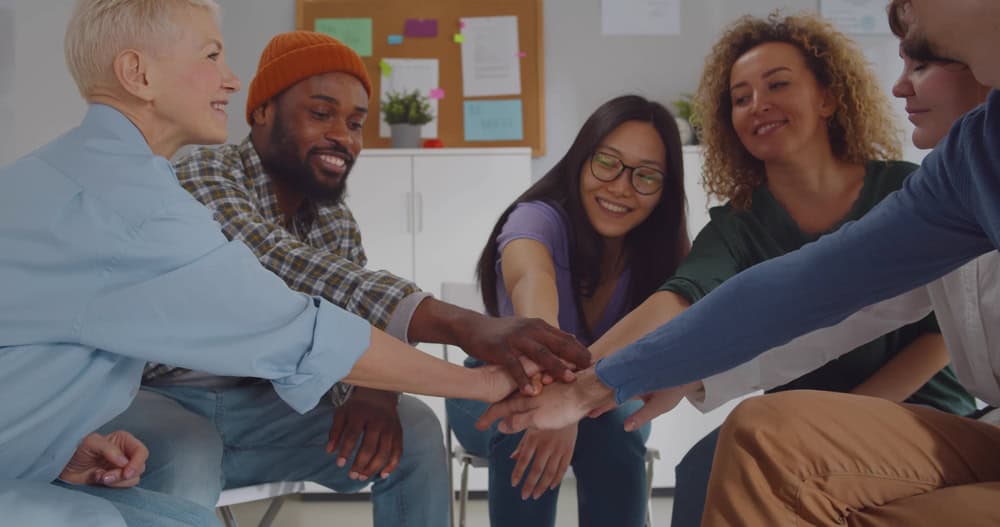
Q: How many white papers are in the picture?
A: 4